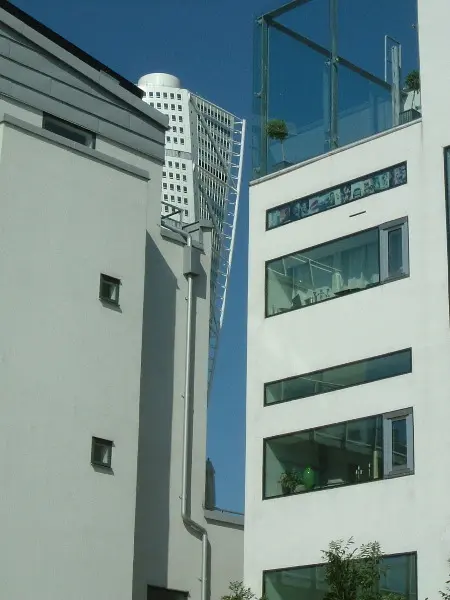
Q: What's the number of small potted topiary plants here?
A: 2